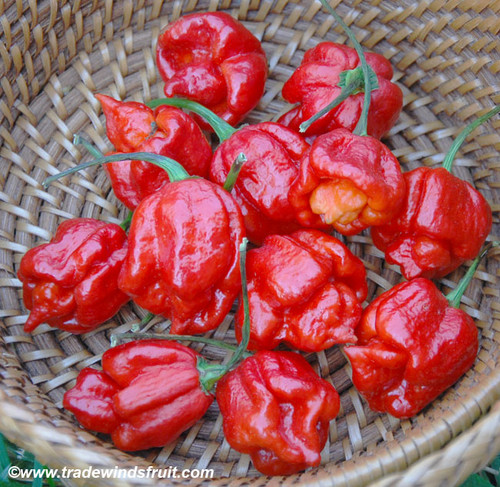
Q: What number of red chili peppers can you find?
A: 12